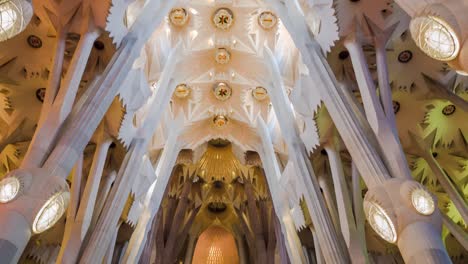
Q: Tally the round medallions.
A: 8